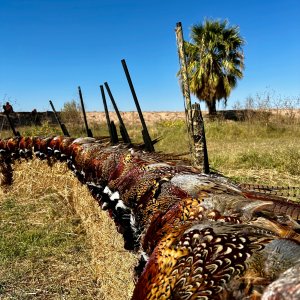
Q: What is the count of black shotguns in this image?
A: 6